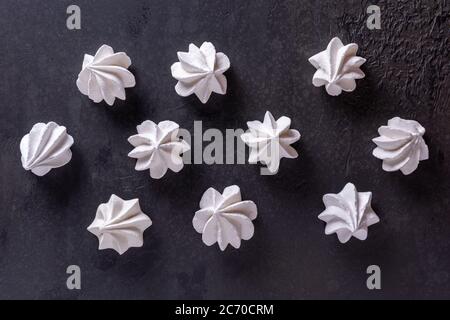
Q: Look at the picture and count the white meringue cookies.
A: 10